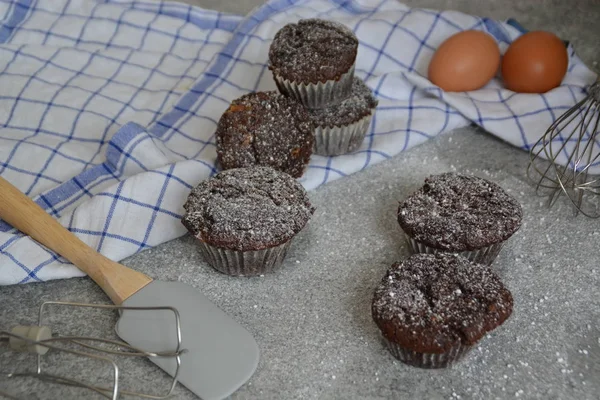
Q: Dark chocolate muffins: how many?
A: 6